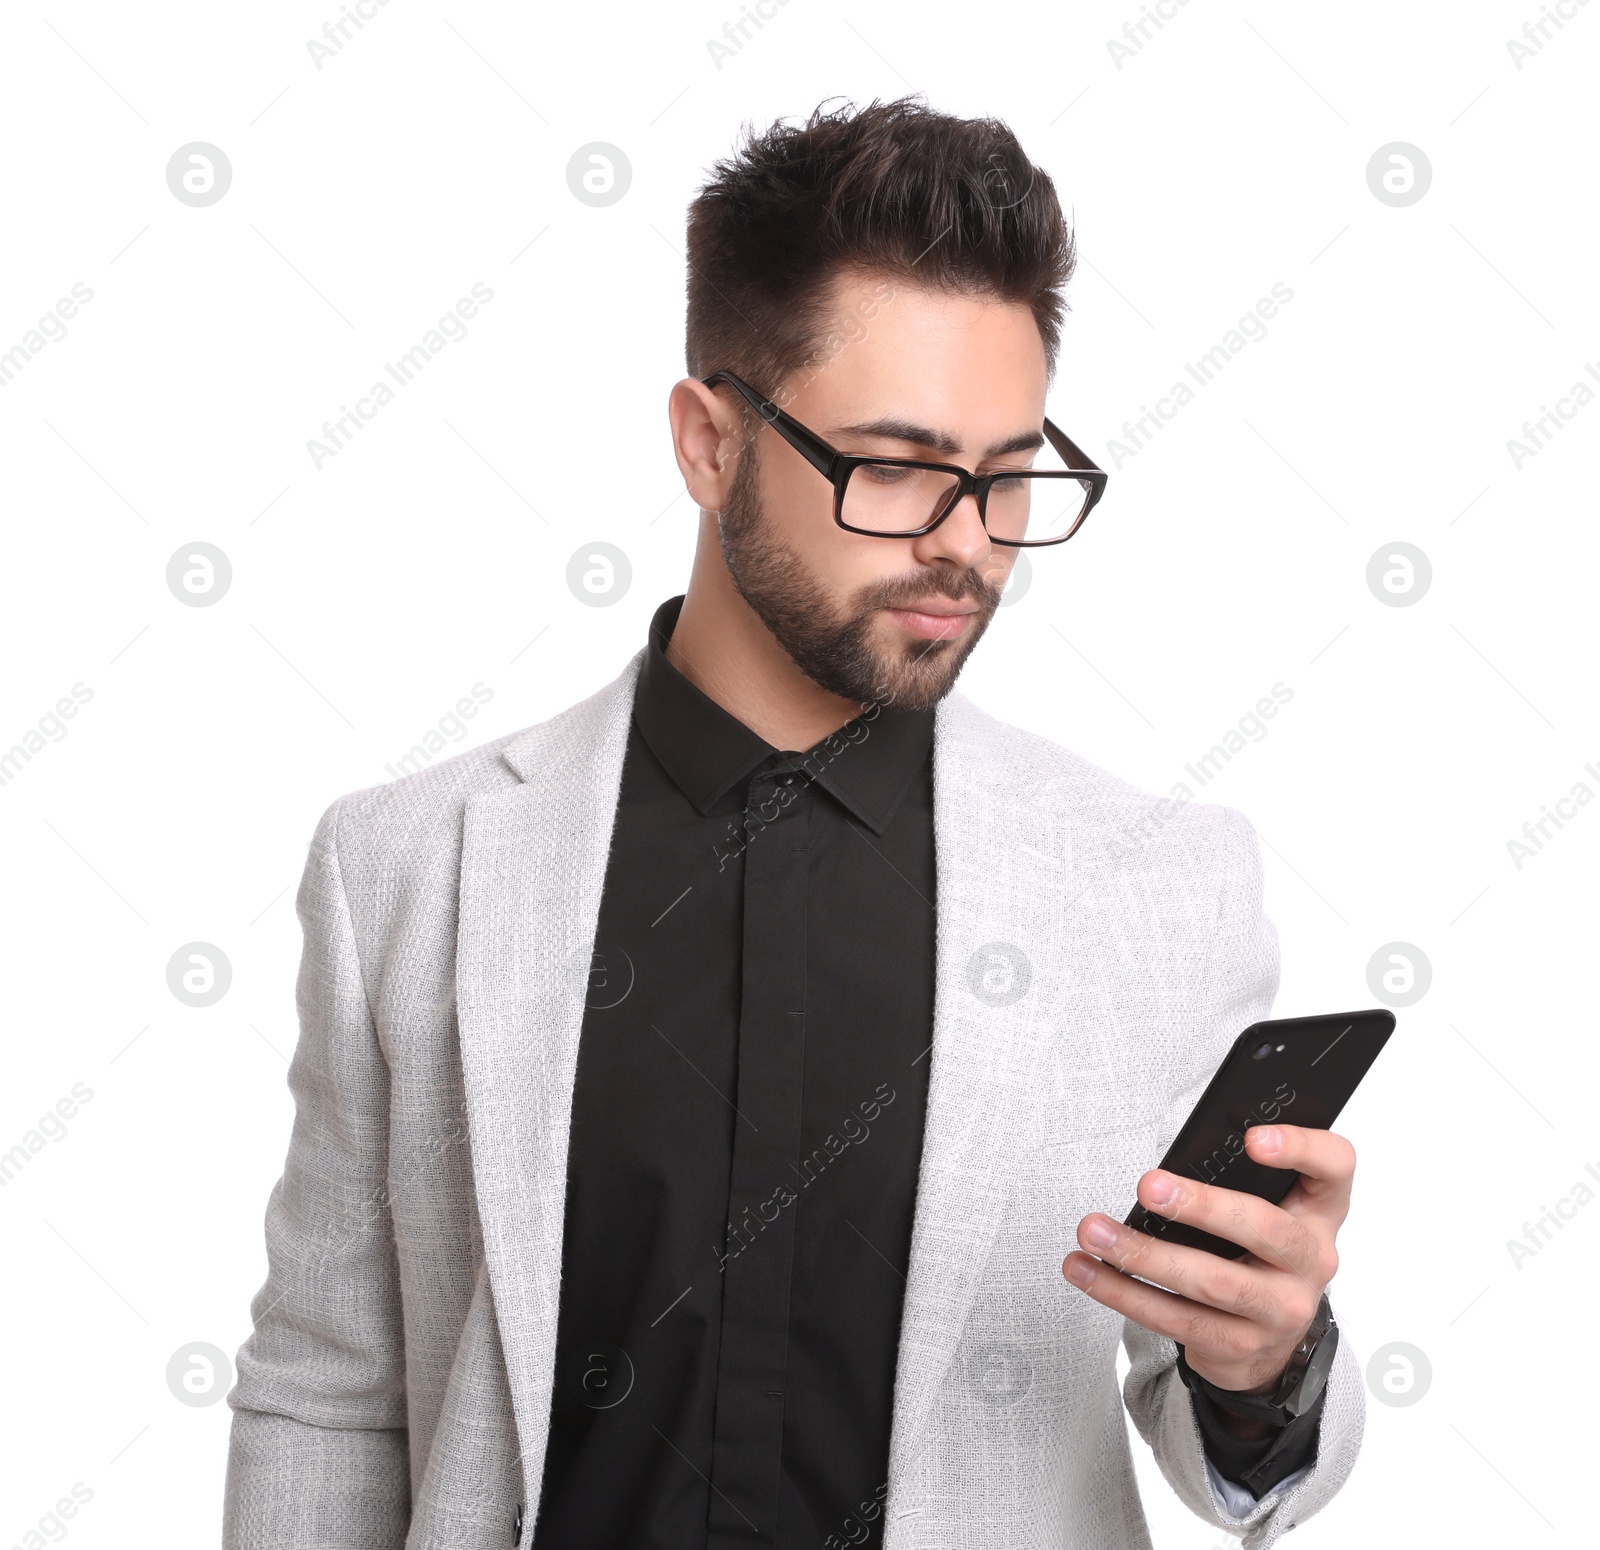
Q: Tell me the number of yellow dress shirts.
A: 0